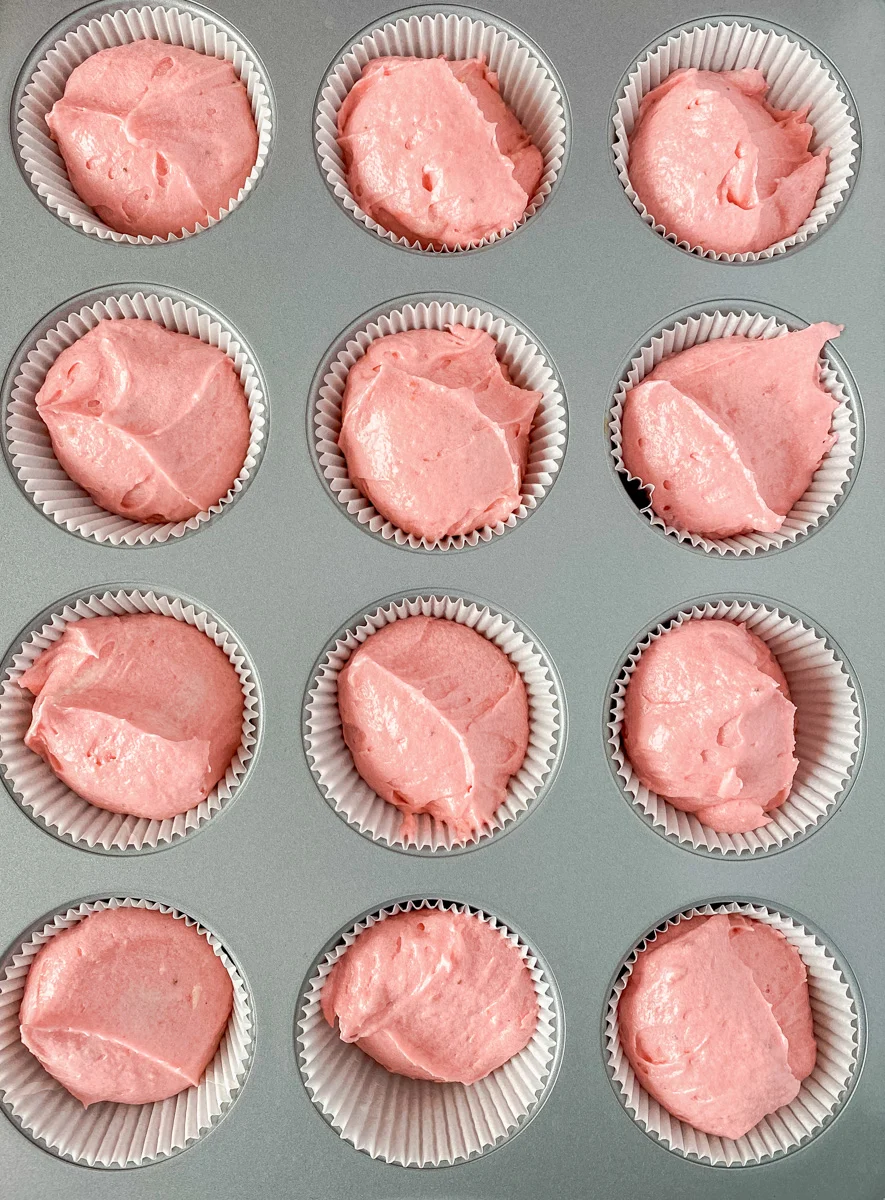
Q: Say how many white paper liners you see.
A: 12